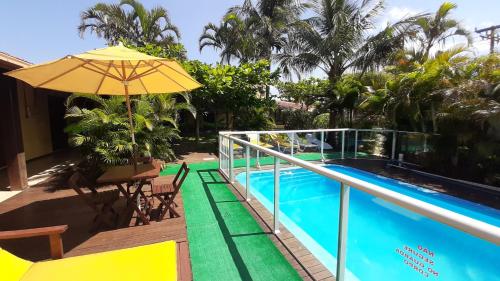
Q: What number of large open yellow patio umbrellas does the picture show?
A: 1